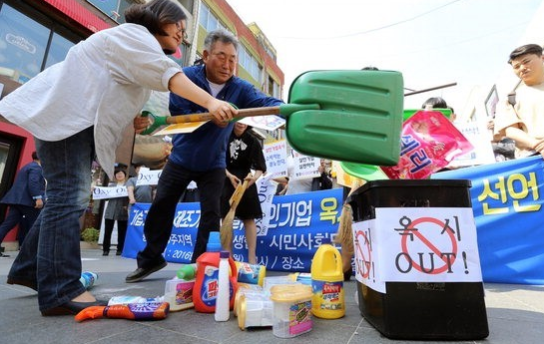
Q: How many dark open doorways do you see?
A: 1